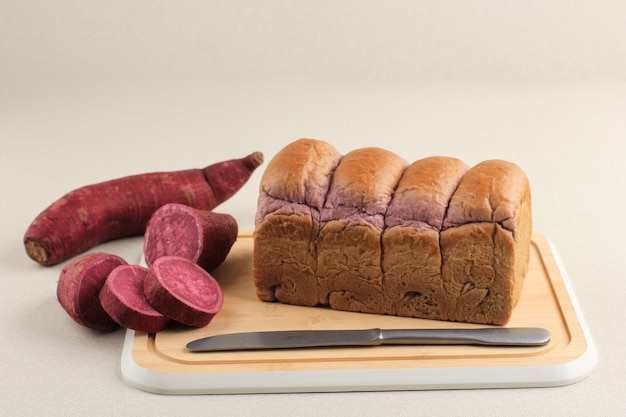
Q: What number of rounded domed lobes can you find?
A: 4